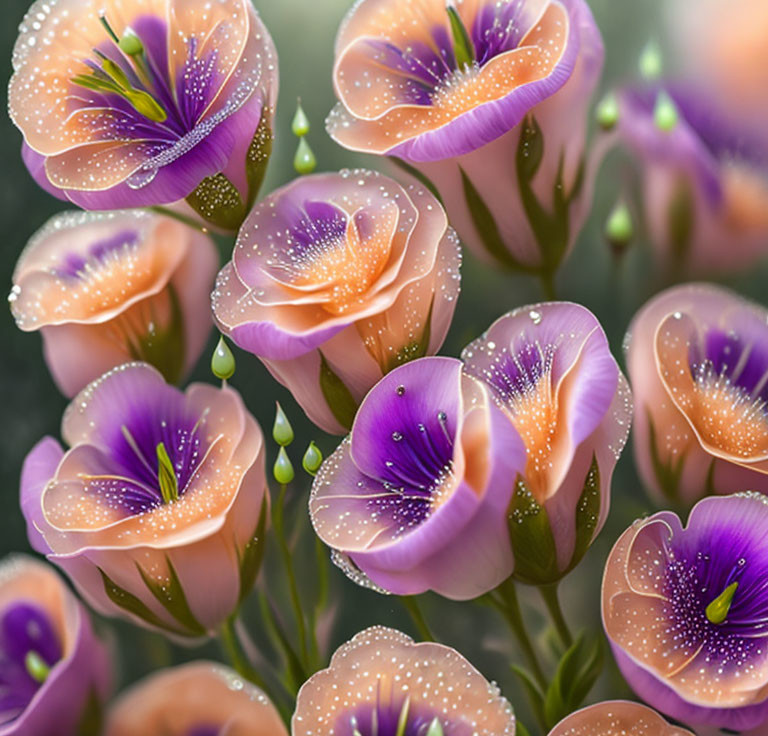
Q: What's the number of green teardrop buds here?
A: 10